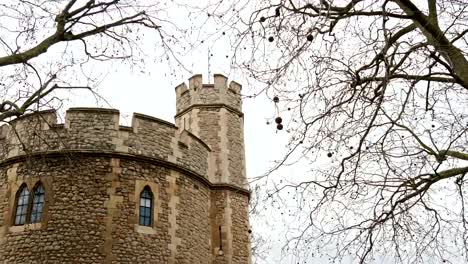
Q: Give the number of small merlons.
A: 4